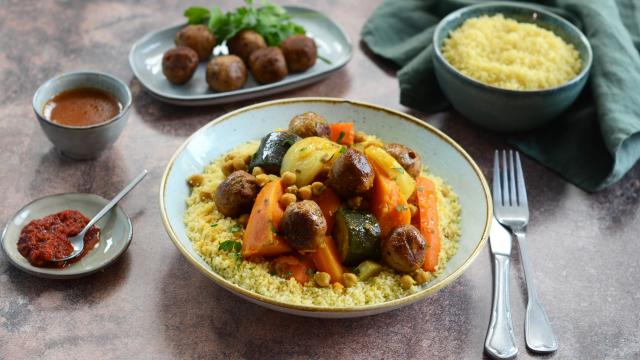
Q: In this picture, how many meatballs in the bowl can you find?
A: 6